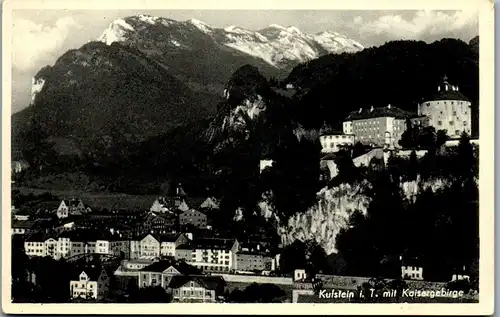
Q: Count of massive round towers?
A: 1